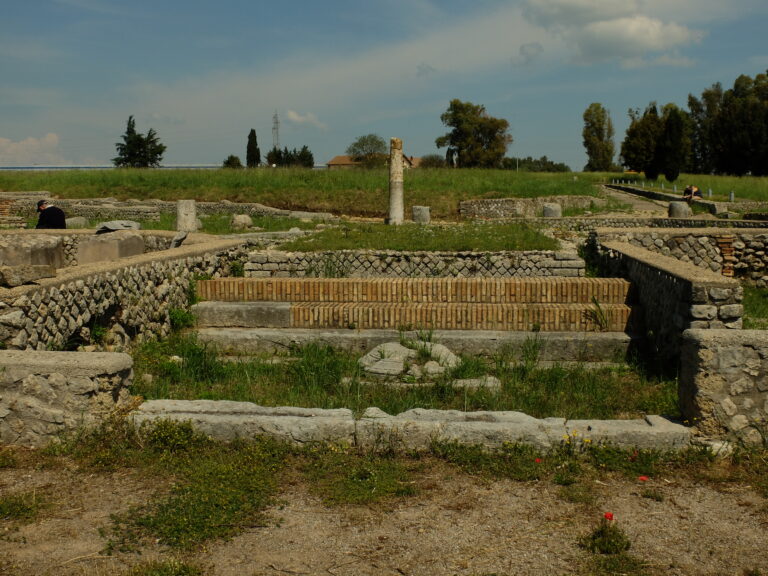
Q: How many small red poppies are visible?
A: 3